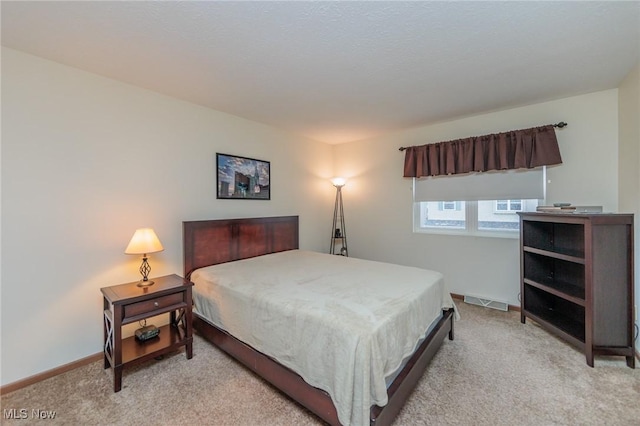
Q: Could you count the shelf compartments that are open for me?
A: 3